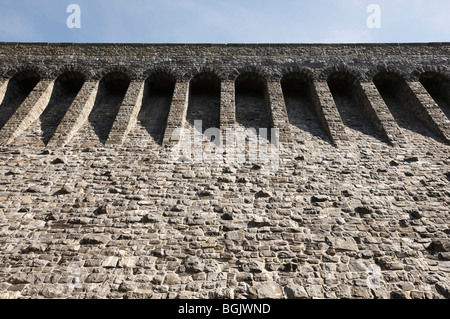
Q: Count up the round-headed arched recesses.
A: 10